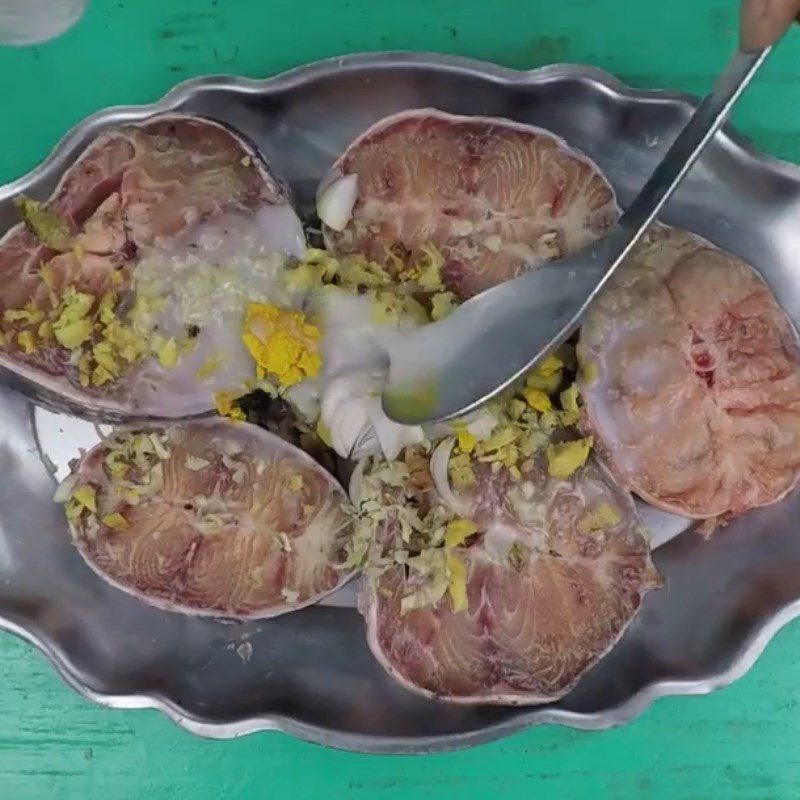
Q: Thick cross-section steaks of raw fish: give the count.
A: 5